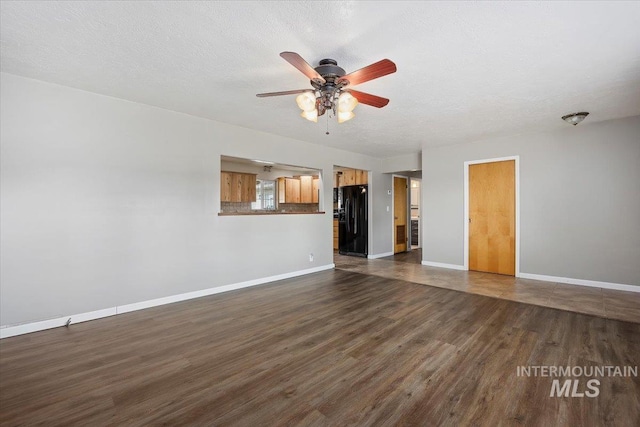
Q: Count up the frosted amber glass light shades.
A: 4